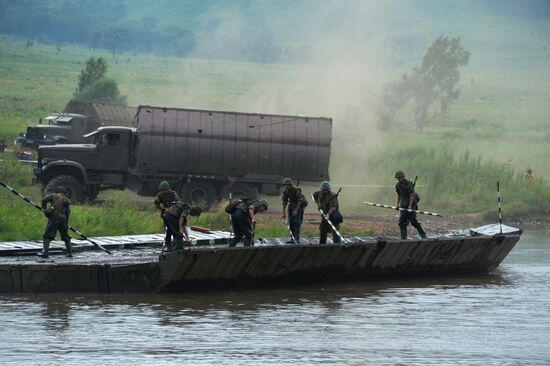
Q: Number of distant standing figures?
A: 1